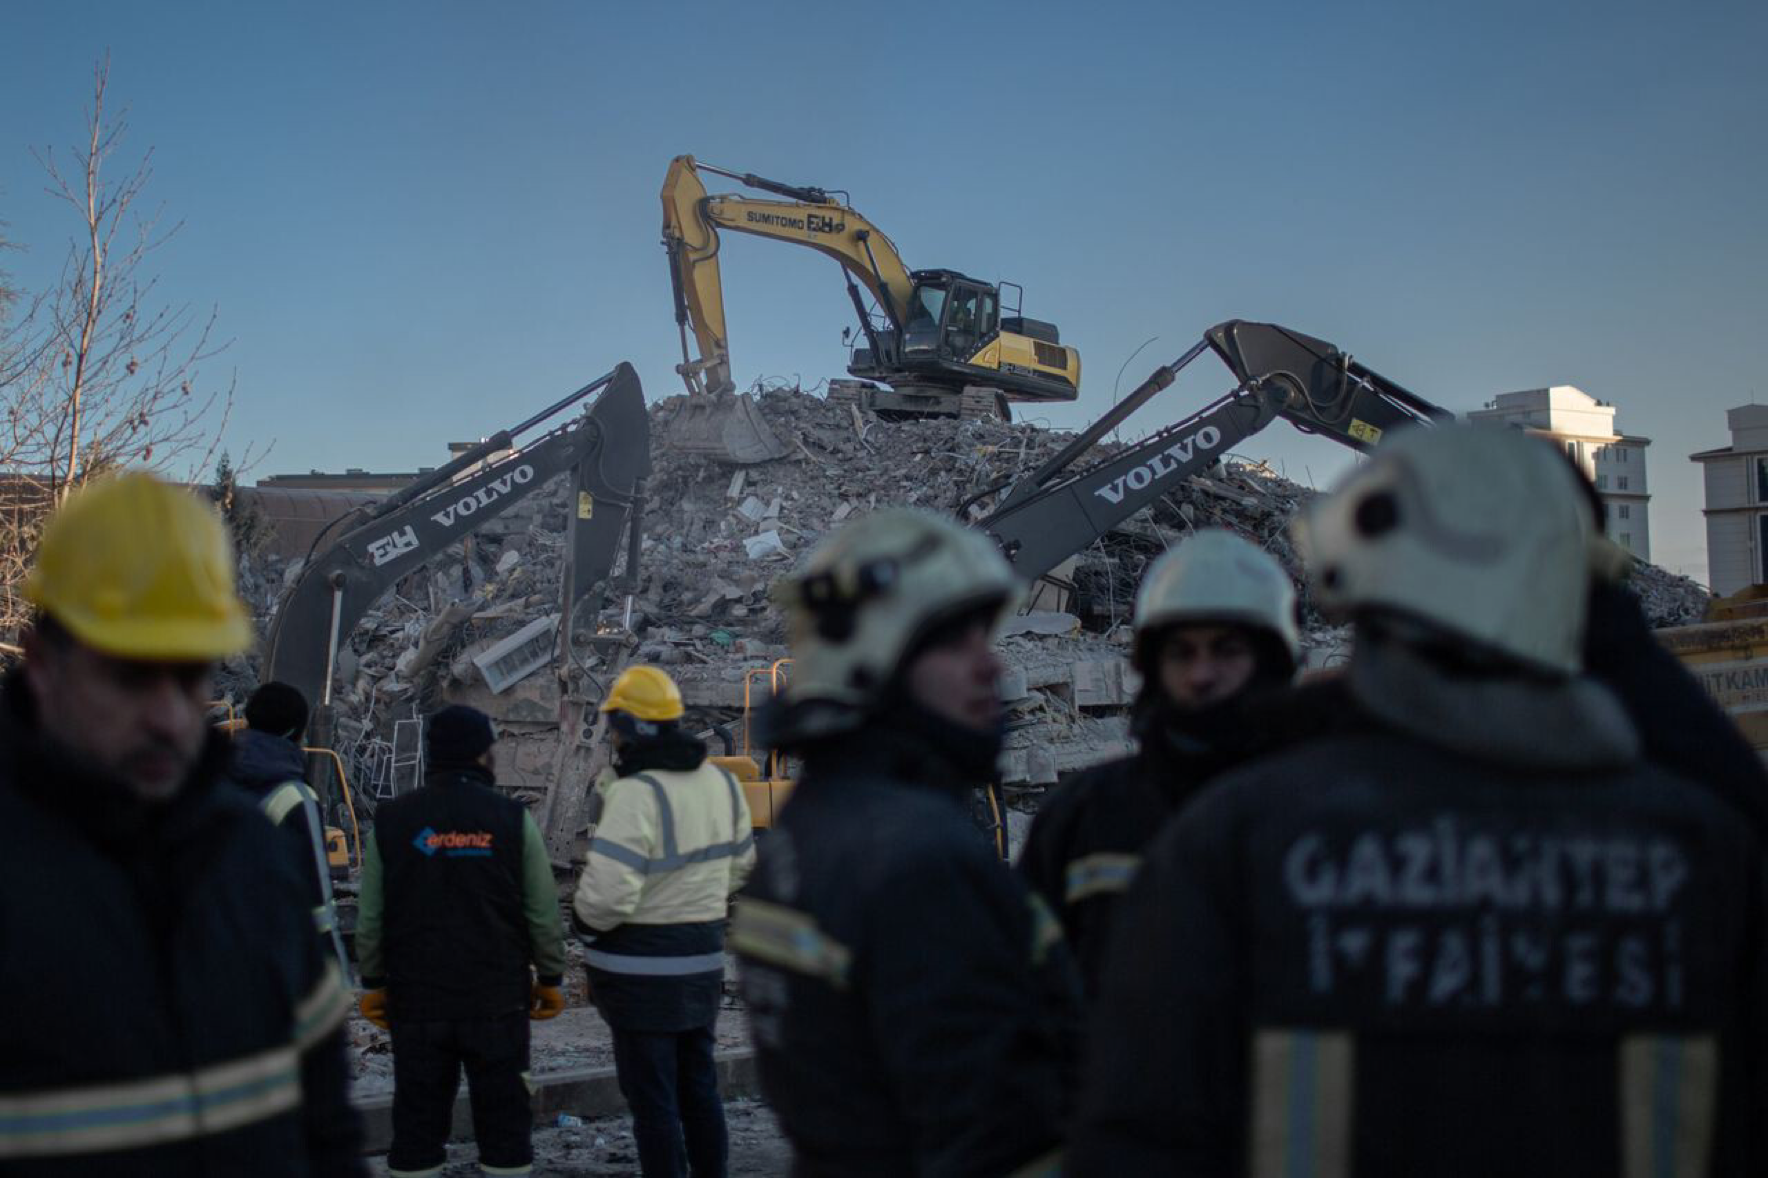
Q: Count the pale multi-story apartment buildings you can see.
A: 2